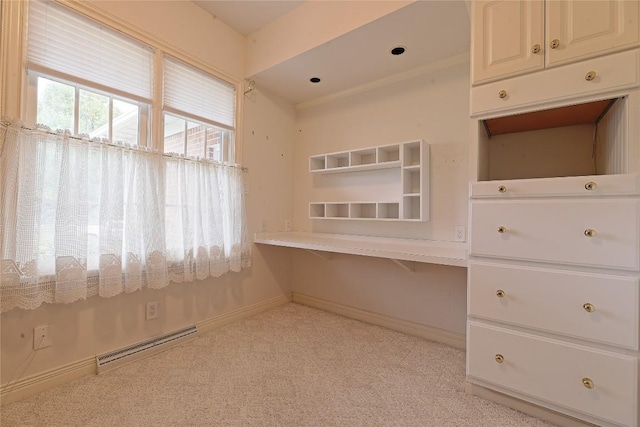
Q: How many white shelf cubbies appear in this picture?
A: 11